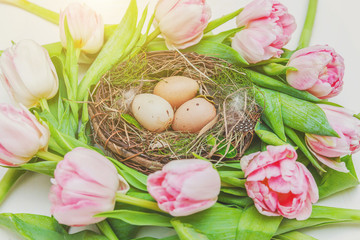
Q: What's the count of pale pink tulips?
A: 10